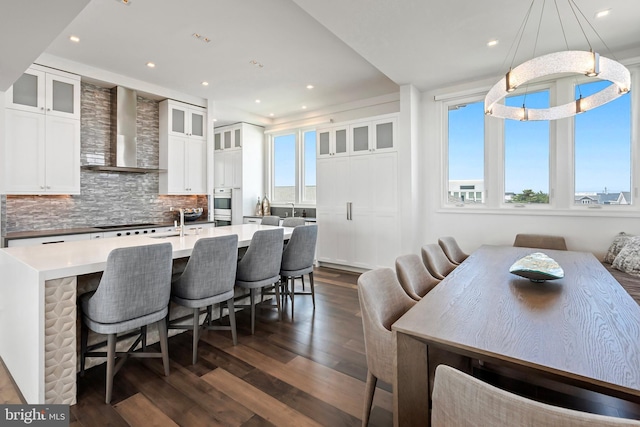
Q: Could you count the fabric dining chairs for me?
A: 6